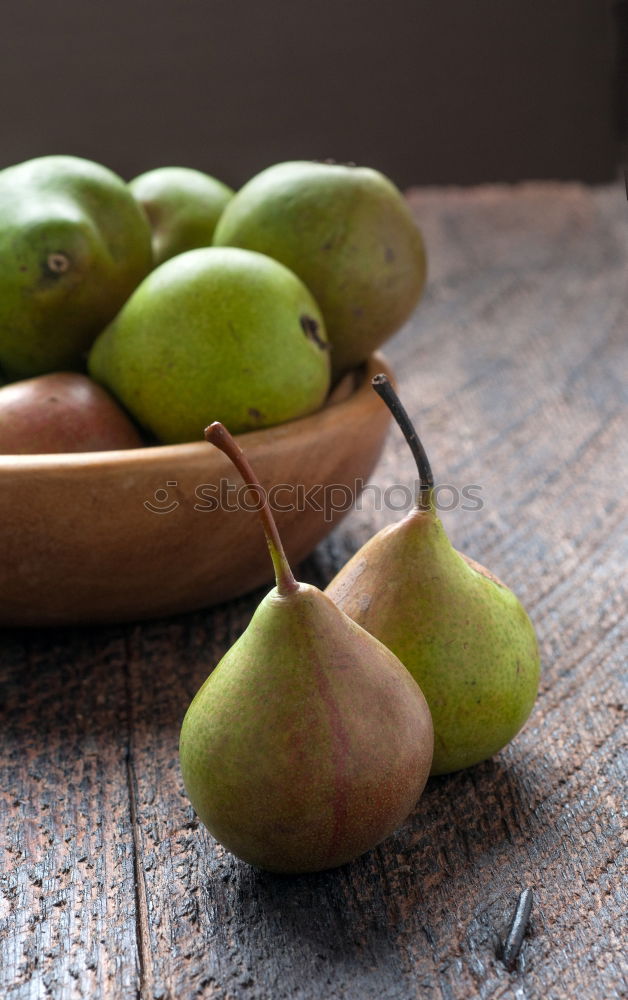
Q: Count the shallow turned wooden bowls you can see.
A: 1